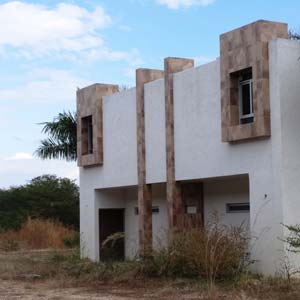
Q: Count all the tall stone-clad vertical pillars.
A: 2